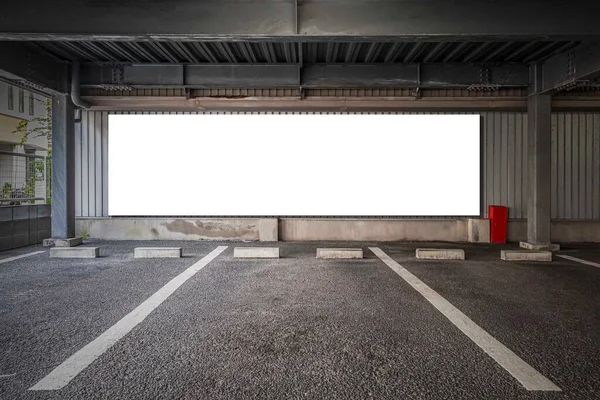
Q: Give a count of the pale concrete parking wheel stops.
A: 6